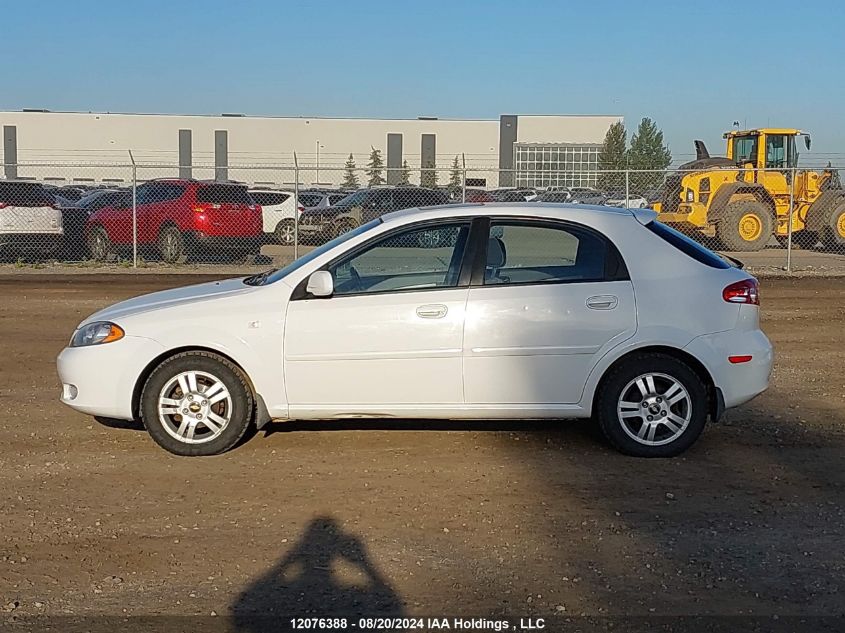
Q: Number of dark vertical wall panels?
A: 6